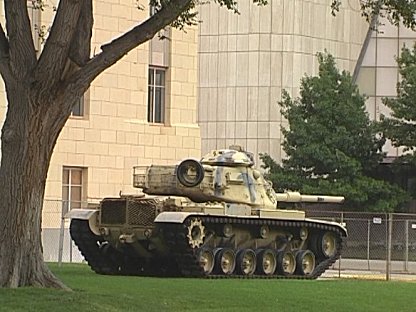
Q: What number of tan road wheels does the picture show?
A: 6